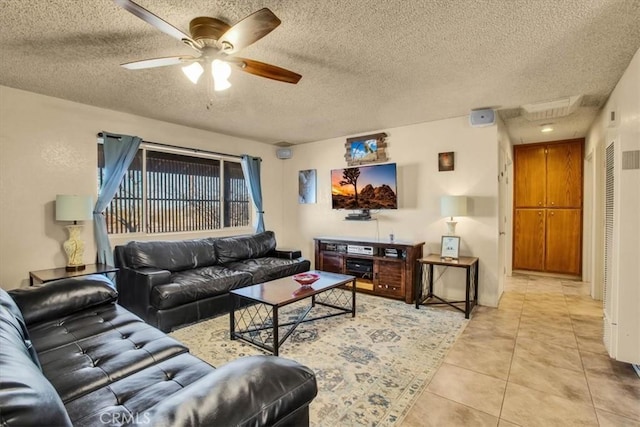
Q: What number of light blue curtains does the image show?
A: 2